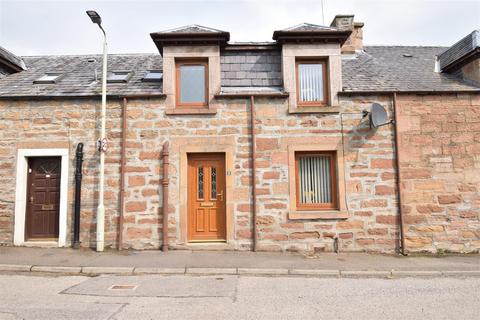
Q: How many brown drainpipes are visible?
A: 4